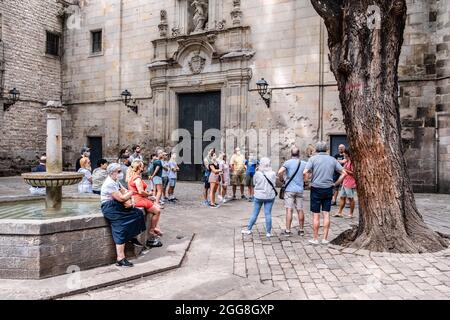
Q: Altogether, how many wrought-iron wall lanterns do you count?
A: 3